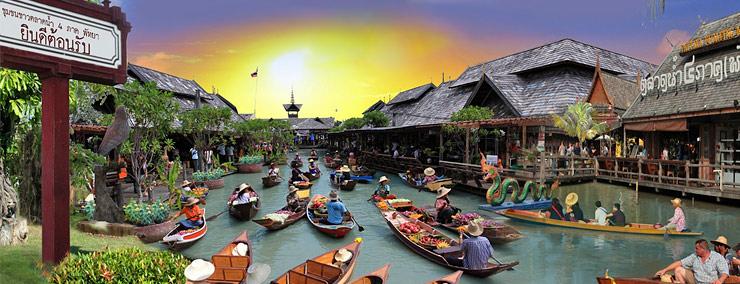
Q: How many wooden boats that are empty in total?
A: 4